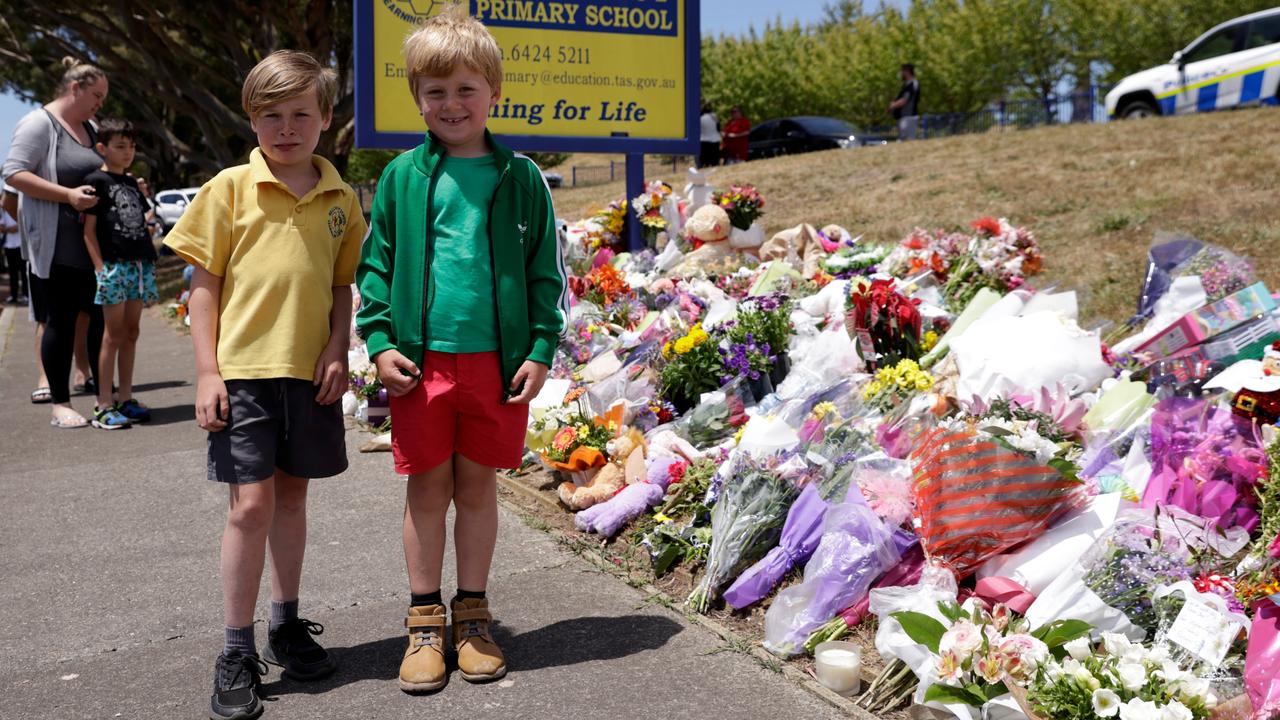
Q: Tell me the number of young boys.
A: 3